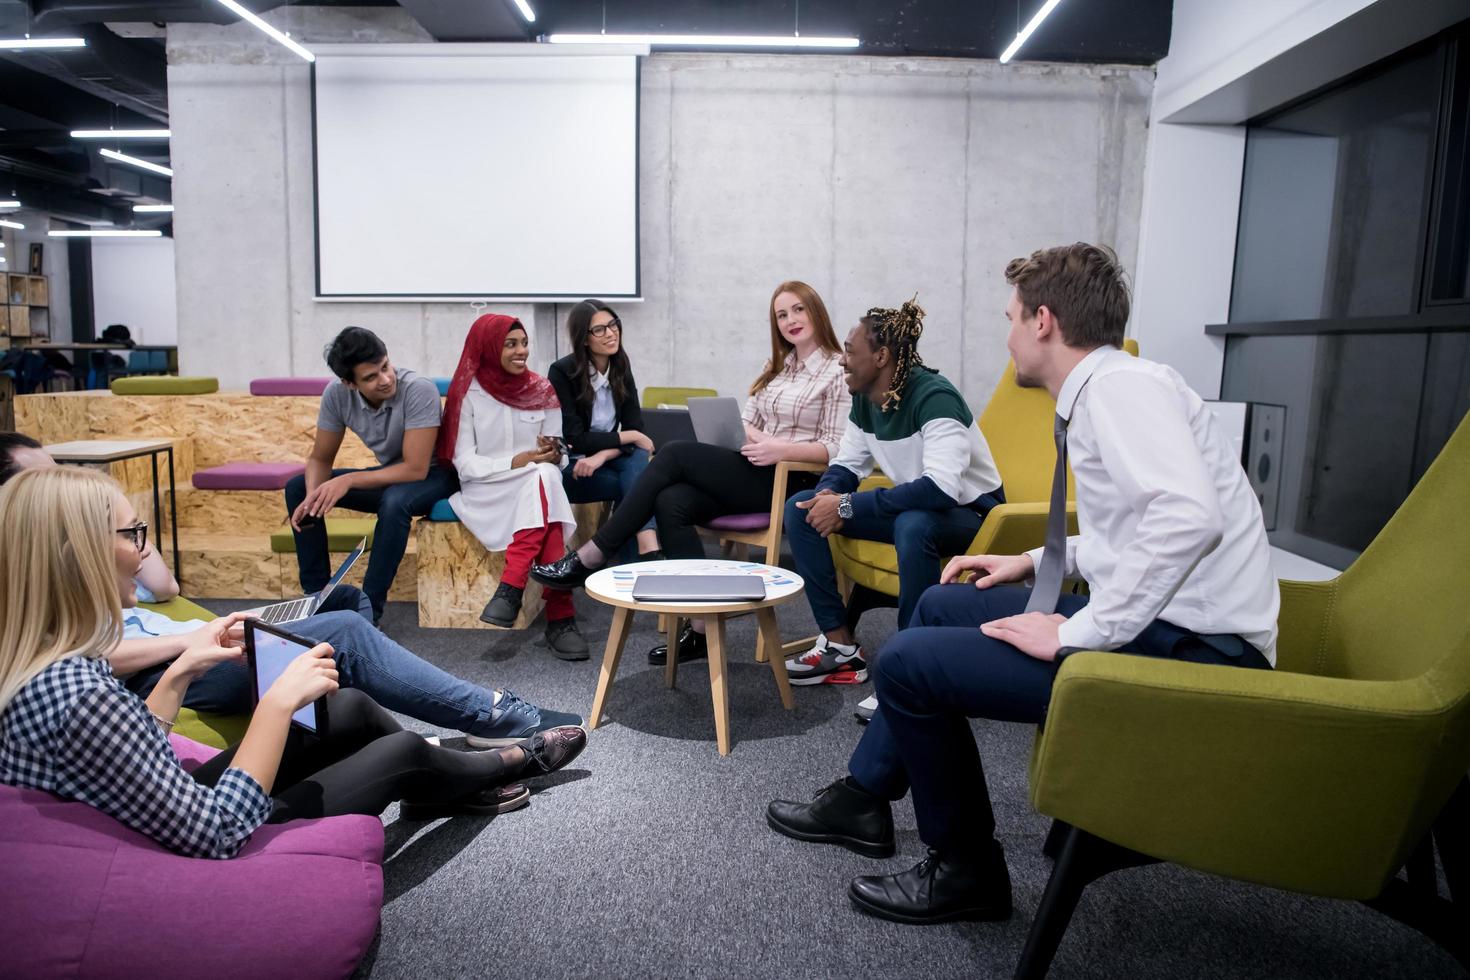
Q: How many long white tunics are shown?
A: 1